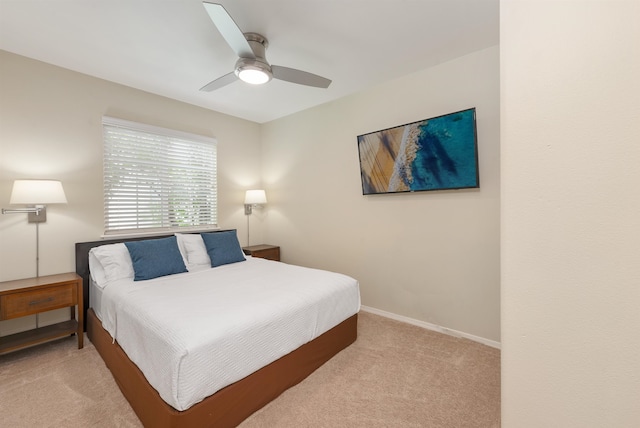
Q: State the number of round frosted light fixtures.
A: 1